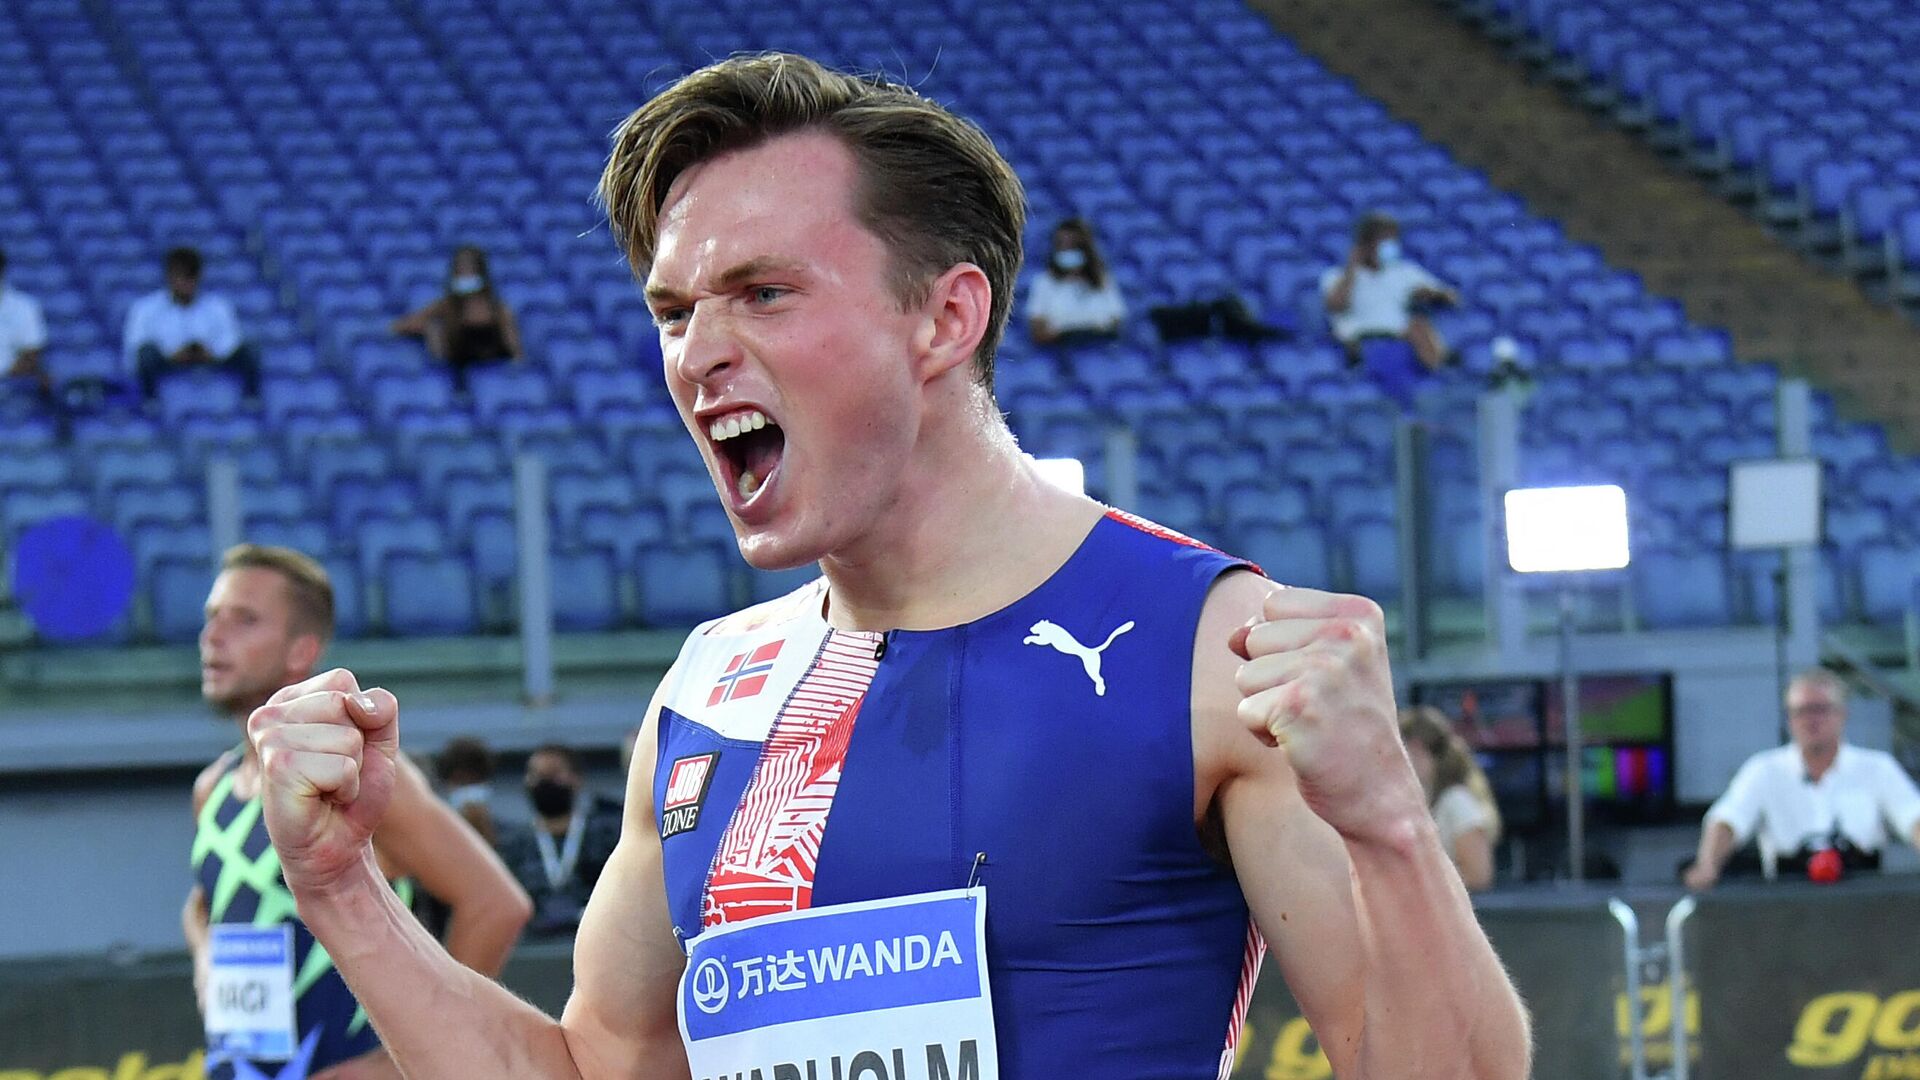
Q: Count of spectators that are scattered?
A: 5